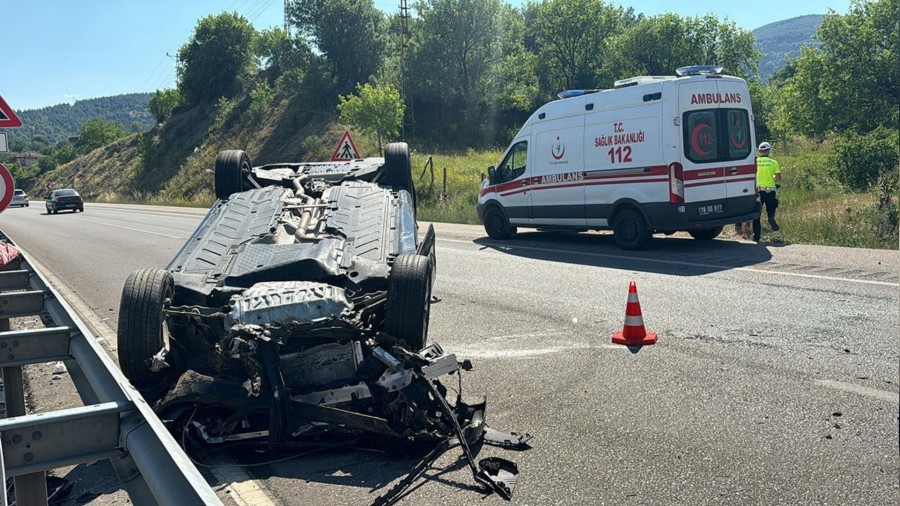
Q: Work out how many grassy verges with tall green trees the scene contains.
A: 1